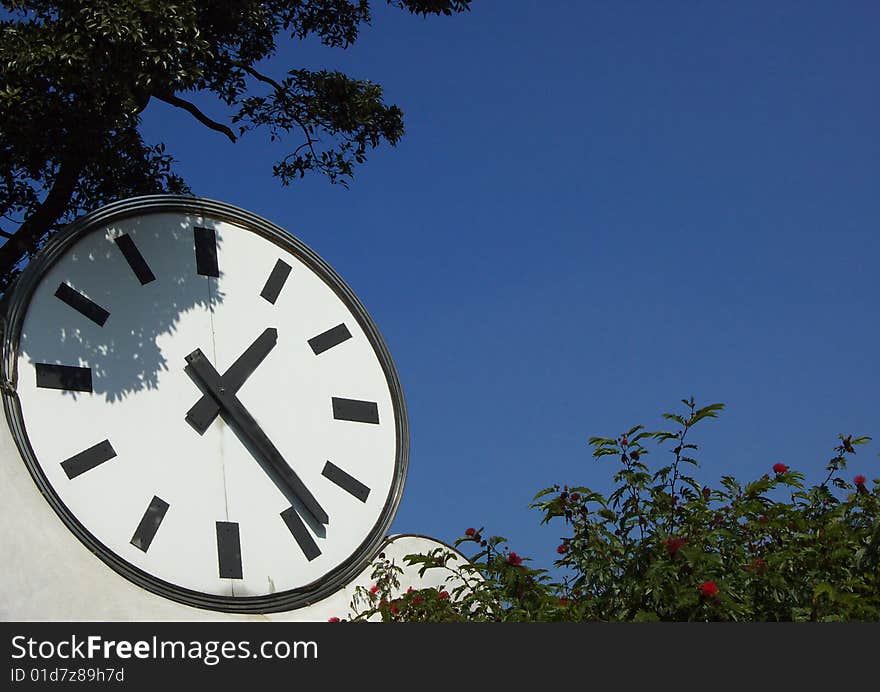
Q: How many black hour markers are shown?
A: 12